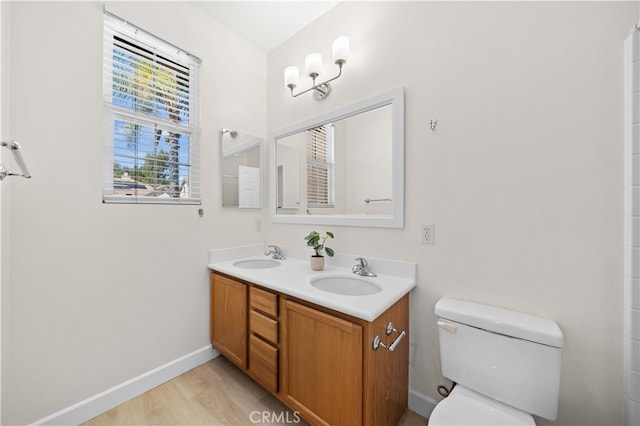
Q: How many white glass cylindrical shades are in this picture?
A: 3